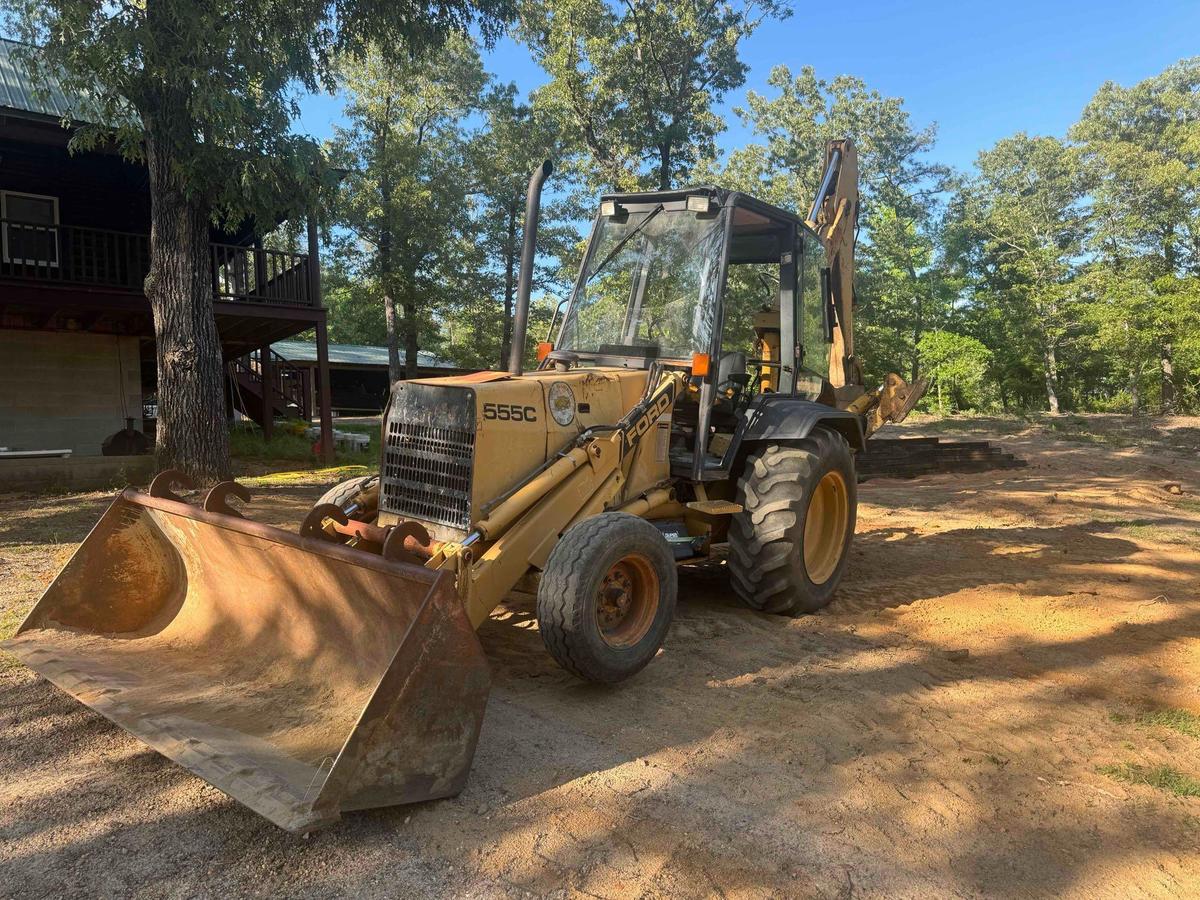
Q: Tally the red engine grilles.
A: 0